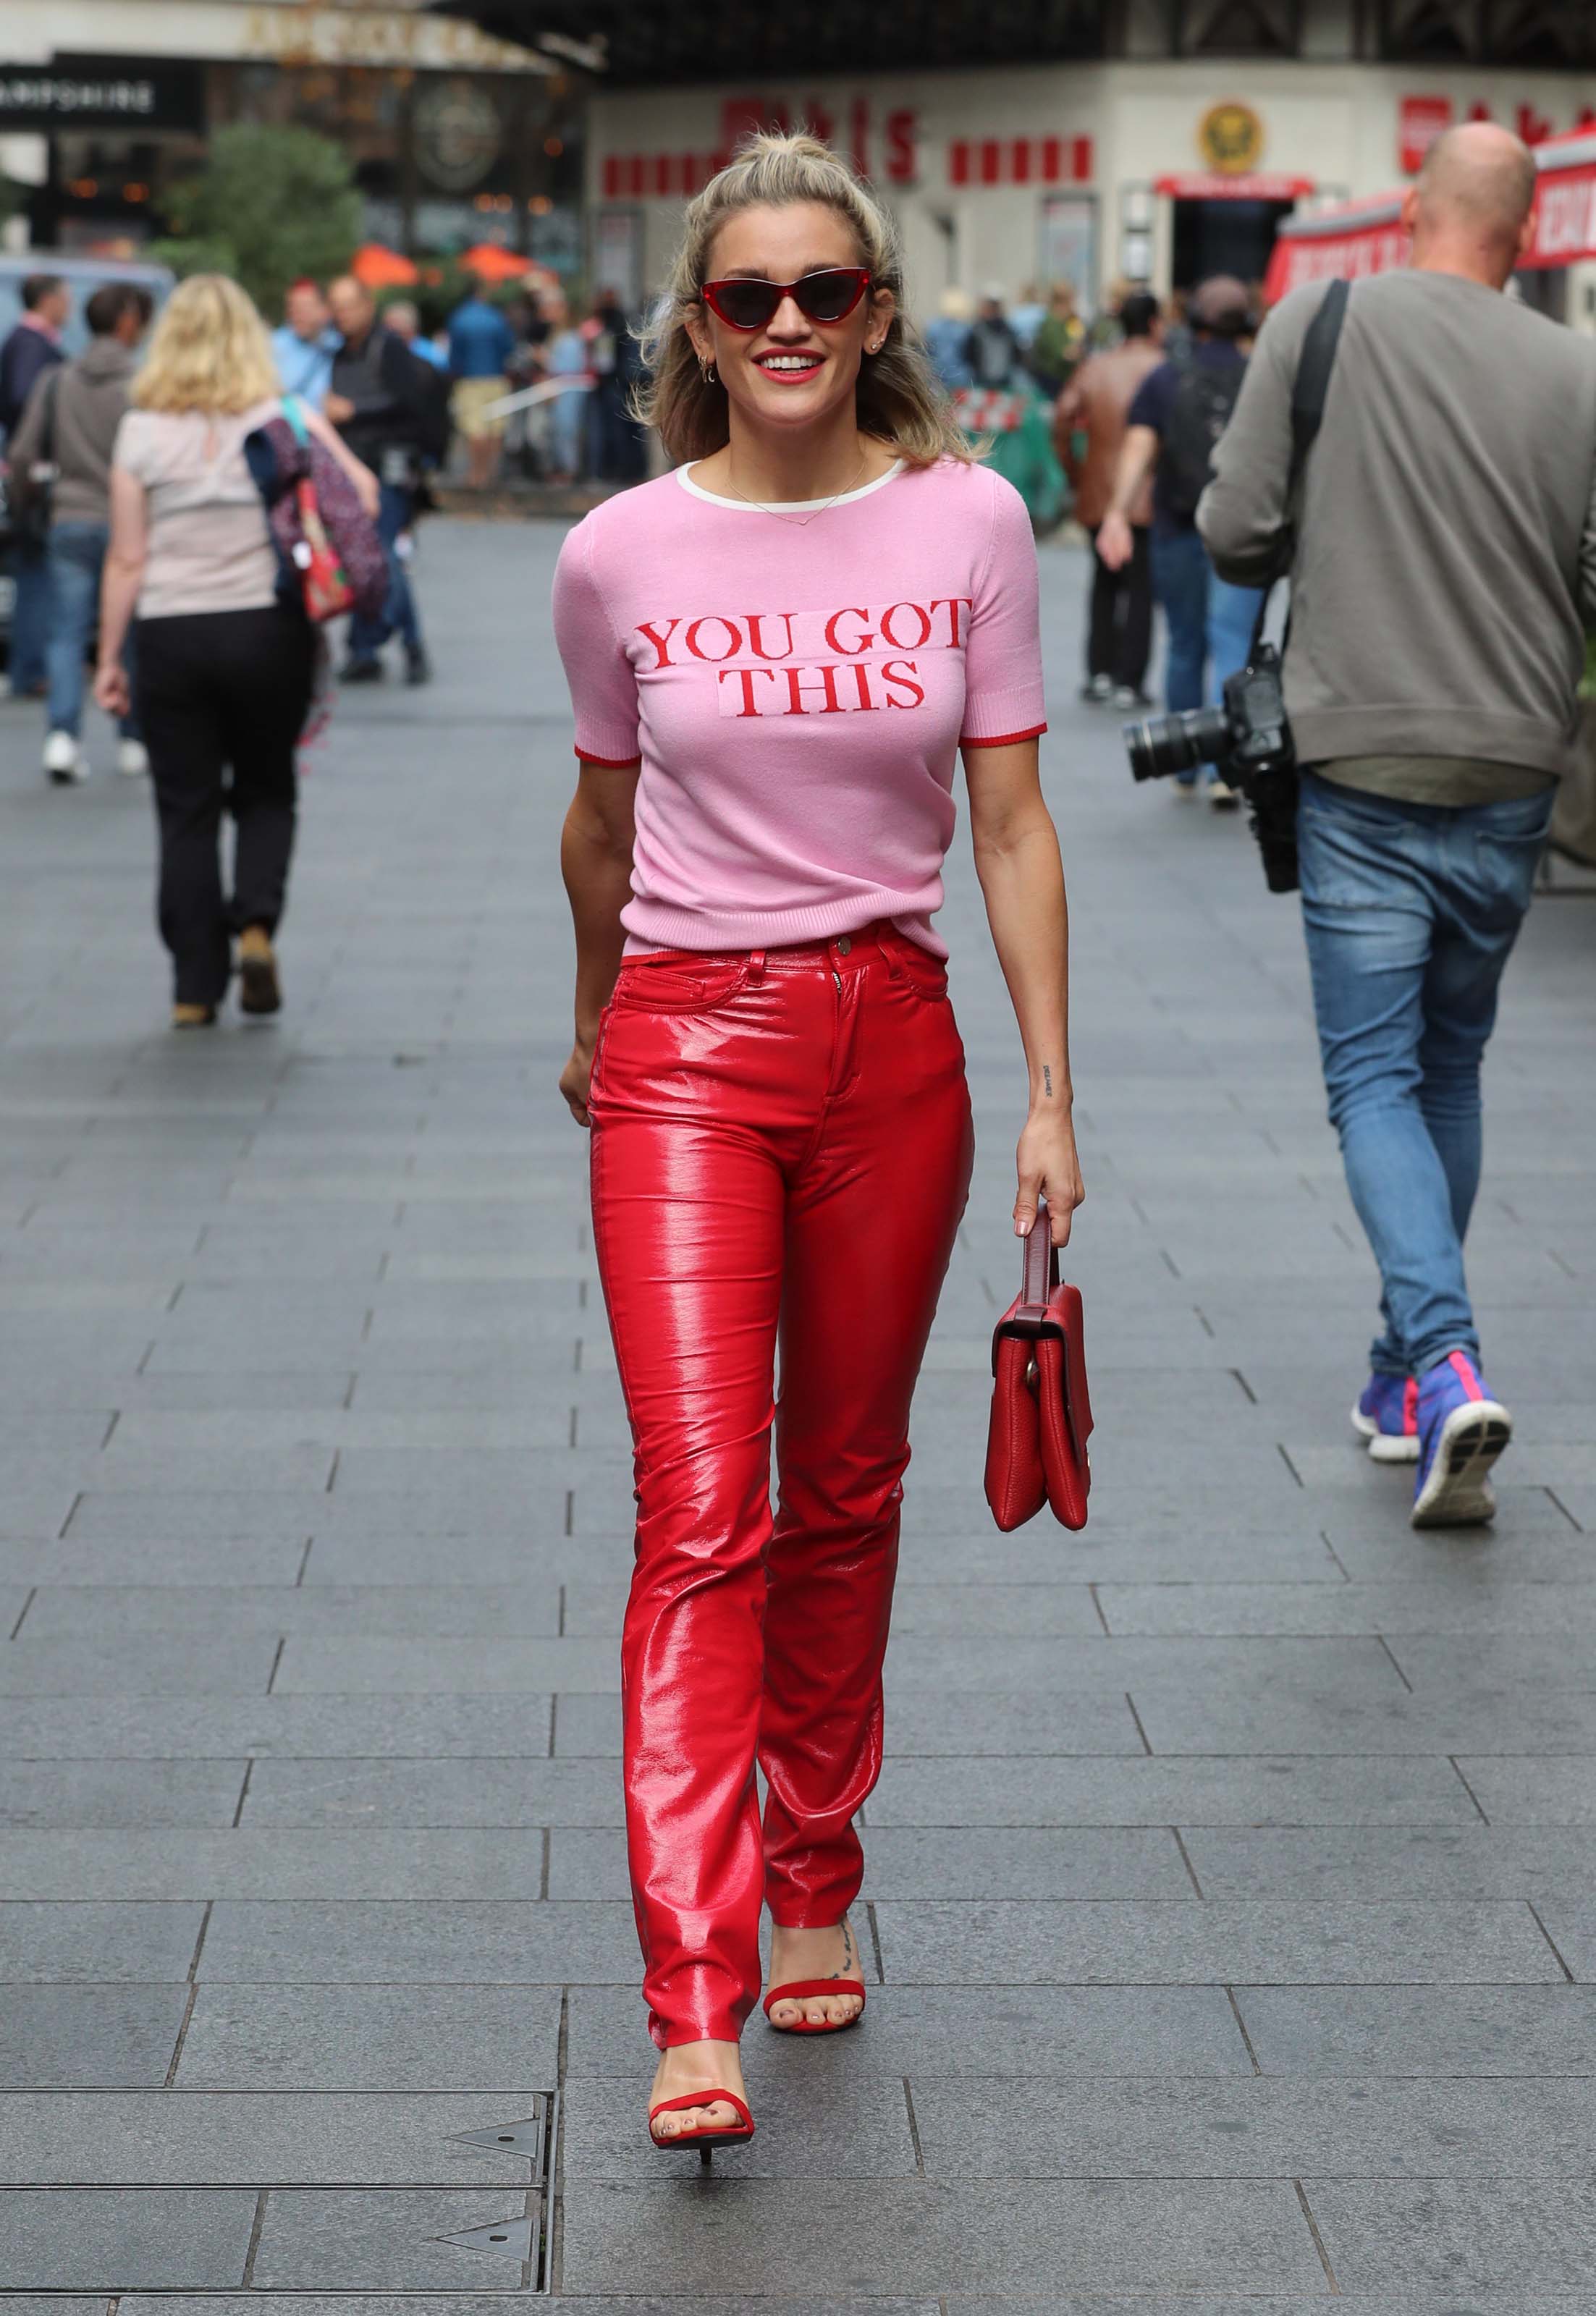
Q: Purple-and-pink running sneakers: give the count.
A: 2